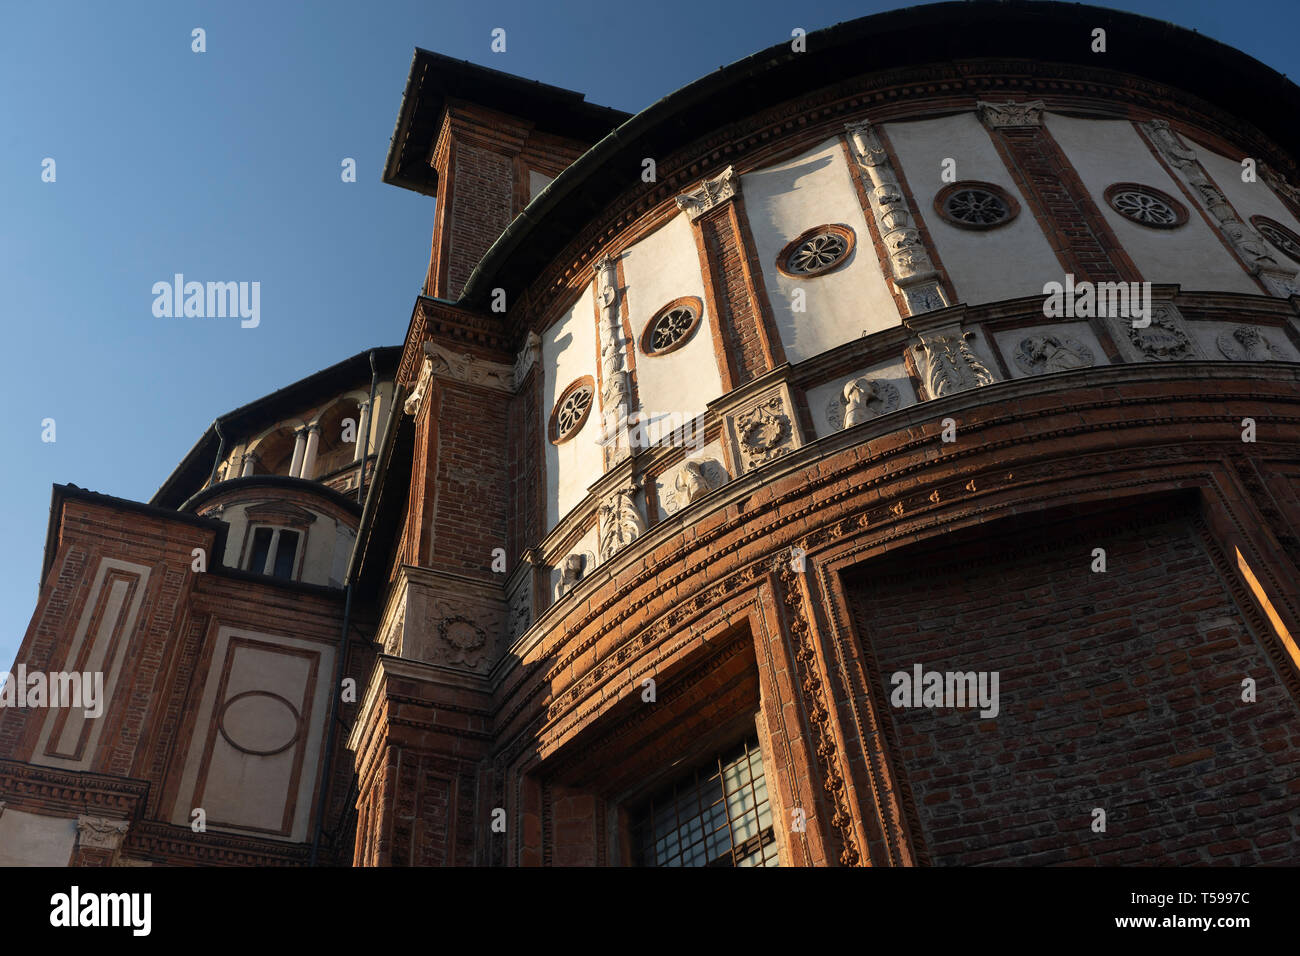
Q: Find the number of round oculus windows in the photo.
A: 6